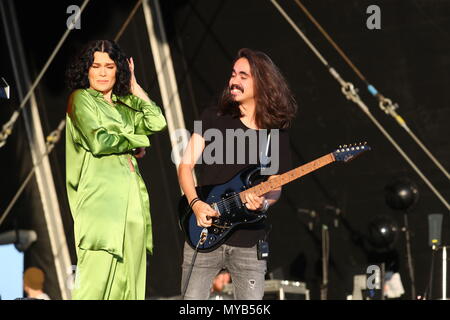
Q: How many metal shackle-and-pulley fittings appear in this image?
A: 4